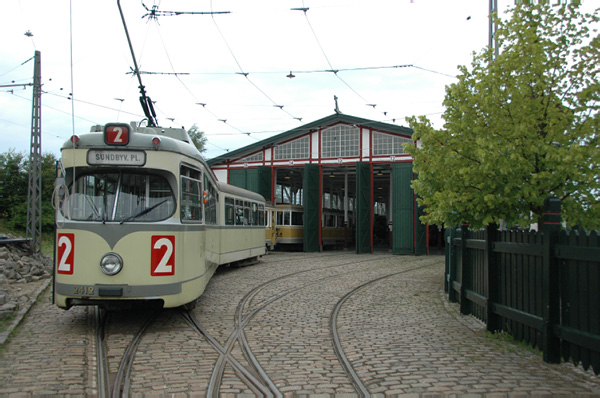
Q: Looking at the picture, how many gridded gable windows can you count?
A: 4